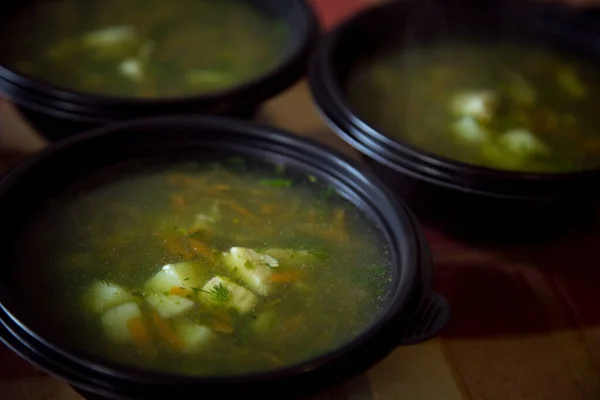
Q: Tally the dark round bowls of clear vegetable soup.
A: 3